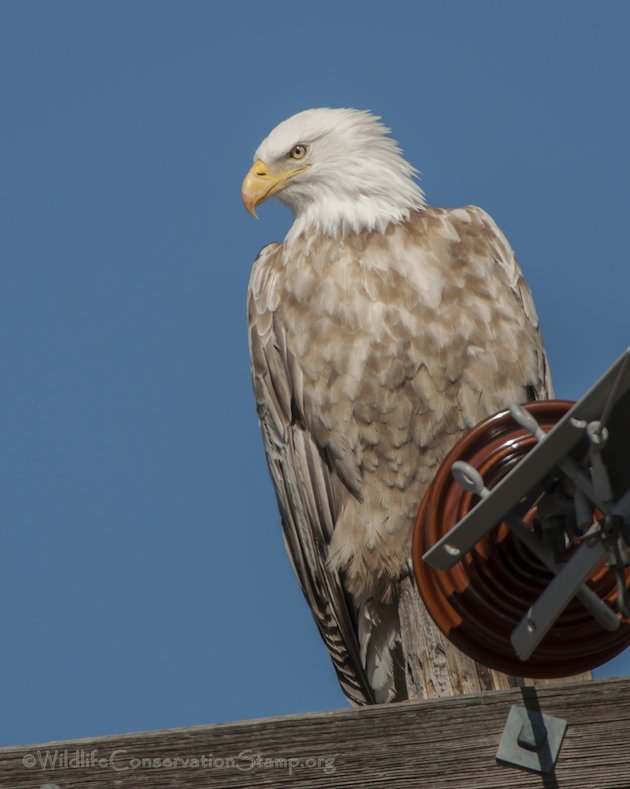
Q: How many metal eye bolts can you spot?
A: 2